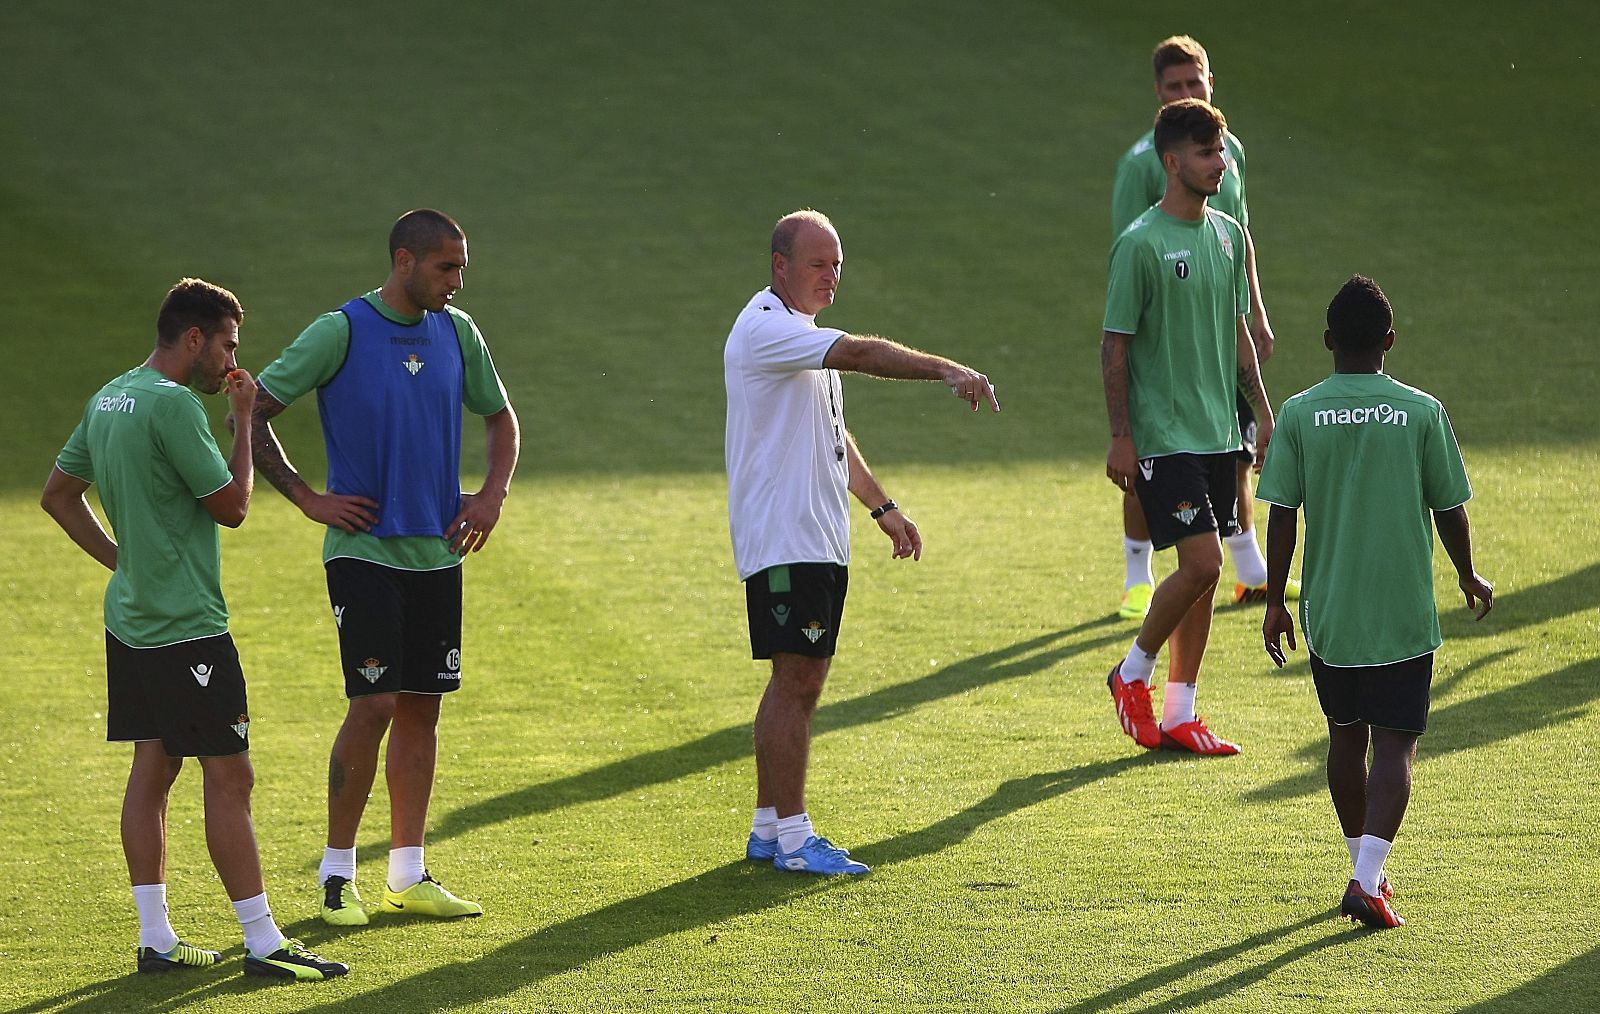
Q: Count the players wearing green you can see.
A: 5